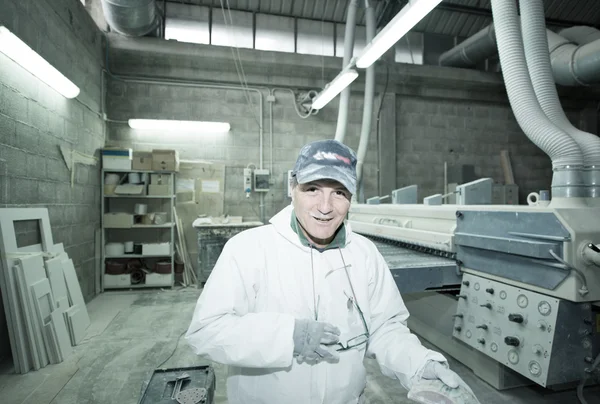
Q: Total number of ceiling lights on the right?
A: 2